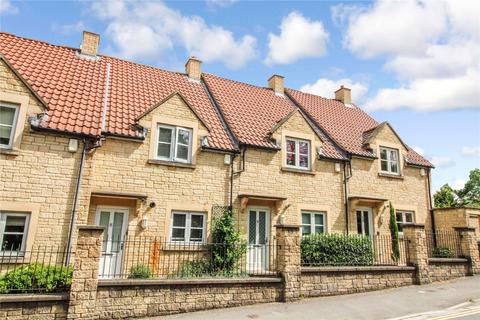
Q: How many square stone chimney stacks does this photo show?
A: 4